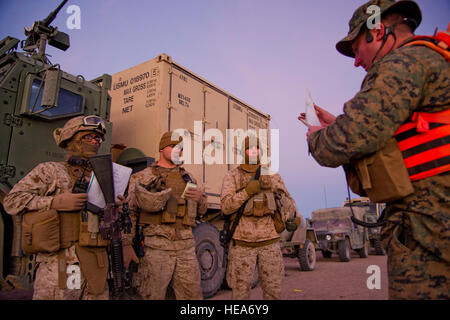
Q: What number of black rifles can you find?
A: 2